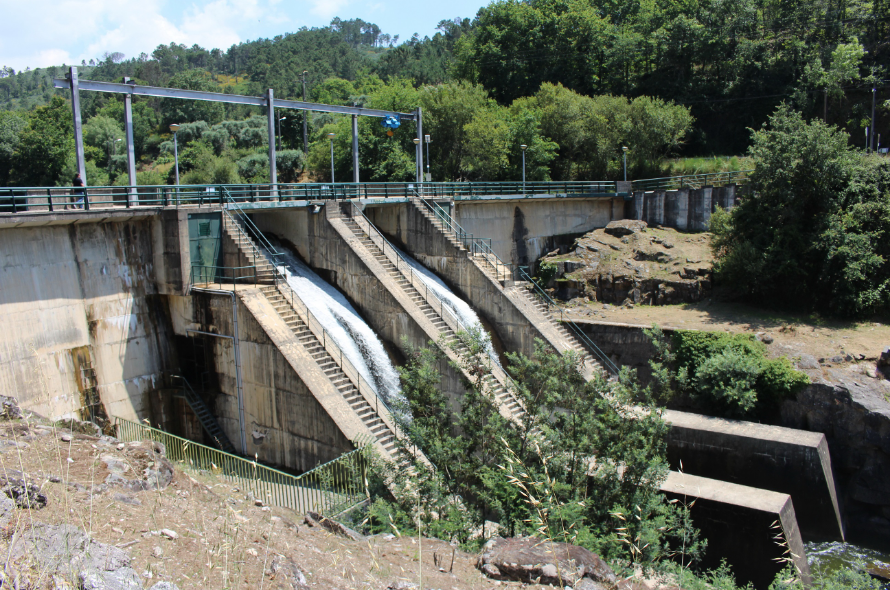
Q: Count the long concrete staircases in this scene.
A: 3